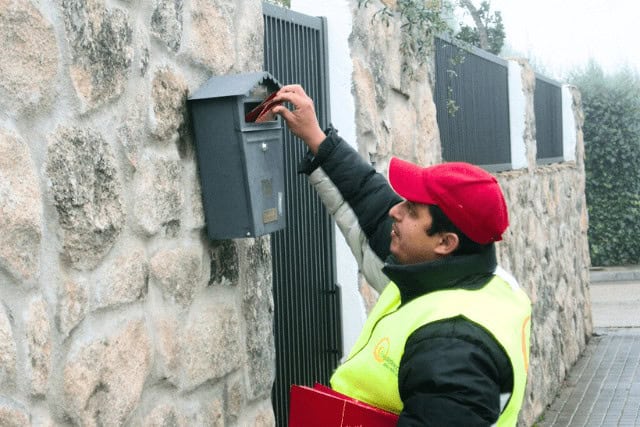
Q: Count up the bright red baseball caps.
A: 1